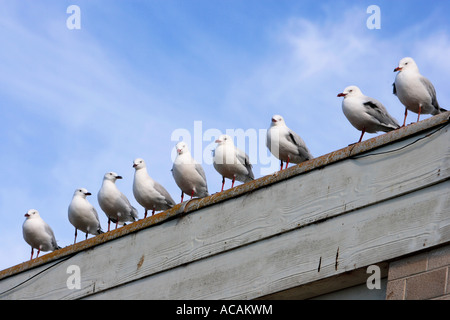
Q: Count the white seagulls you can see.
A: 9